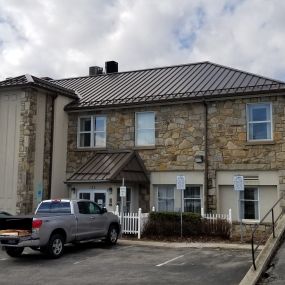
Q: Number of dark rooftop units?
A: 2